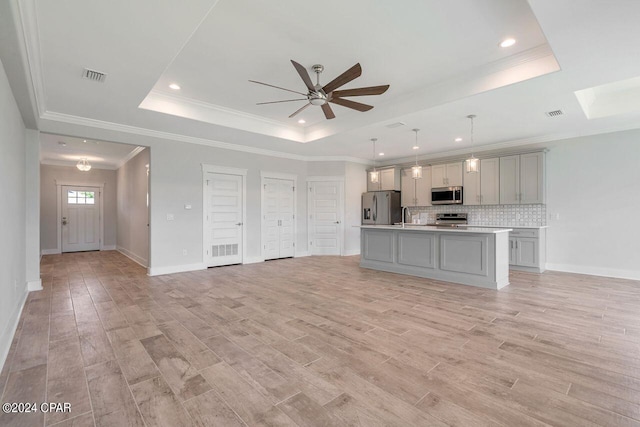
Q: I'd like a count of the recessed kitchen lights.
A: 3